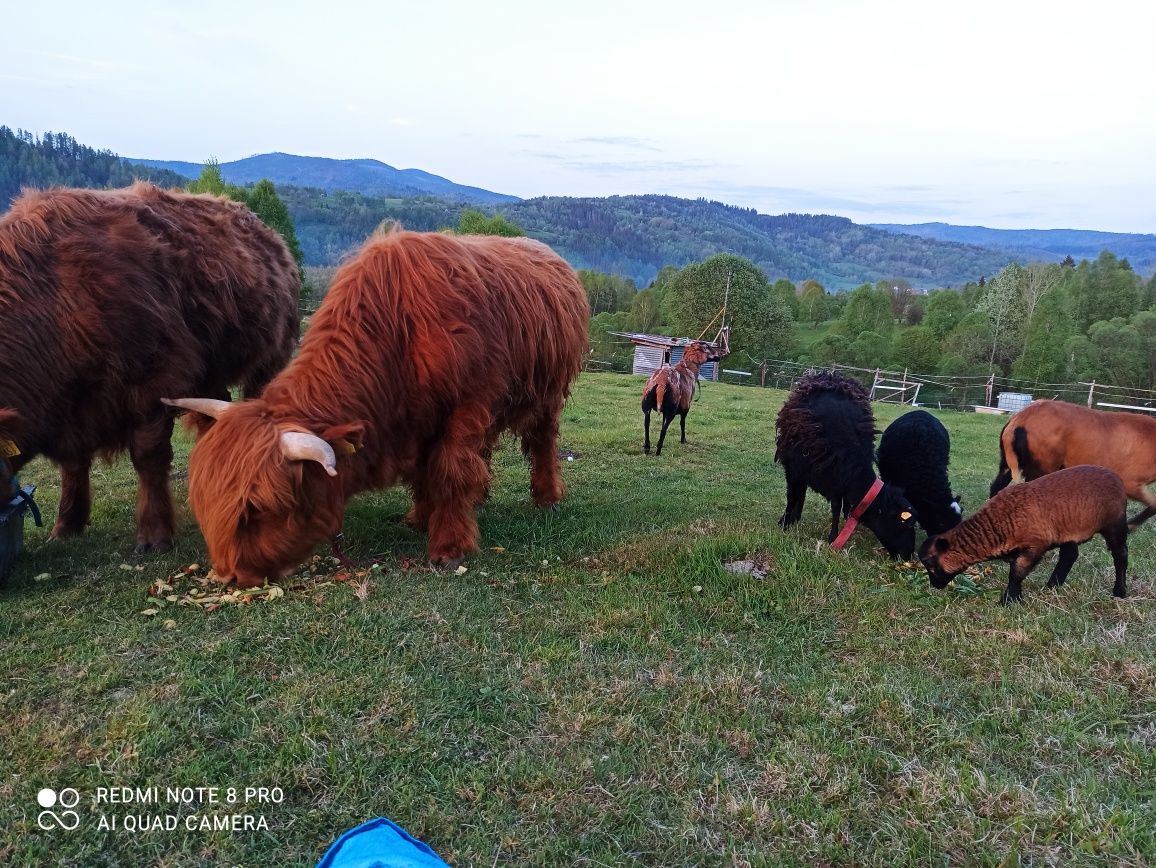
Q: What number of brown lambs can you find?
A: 1